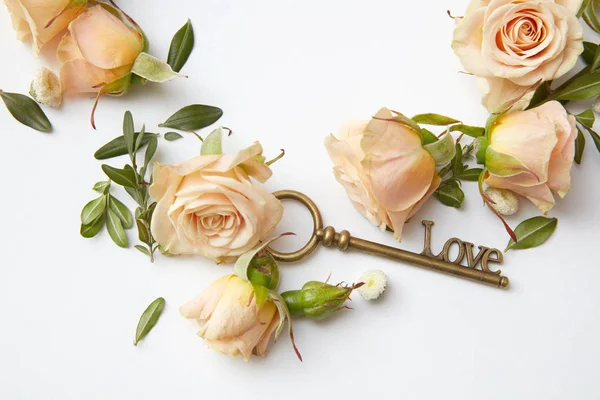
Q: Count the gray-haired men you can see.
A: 0